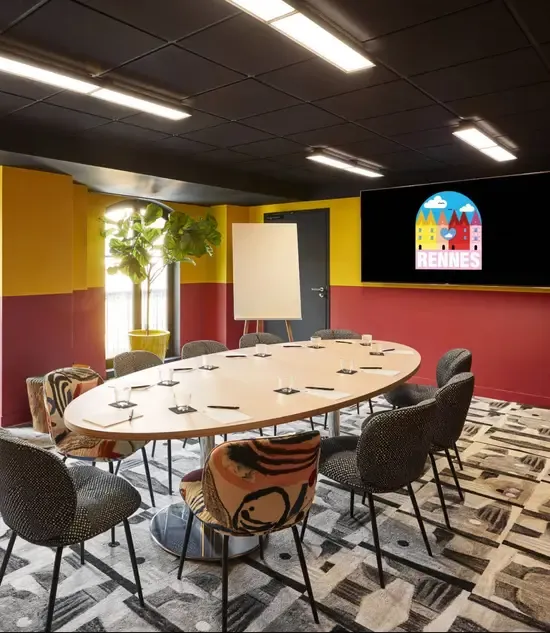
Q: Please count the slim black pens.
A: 10